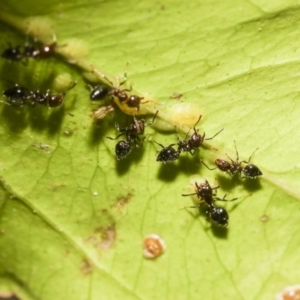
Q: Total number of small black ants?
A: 7